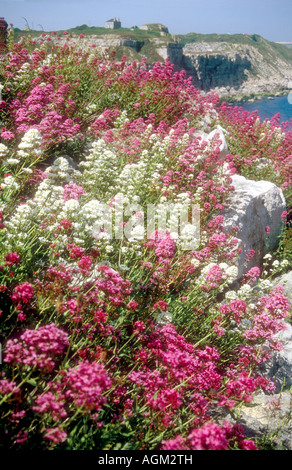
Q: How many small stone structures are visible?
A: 2